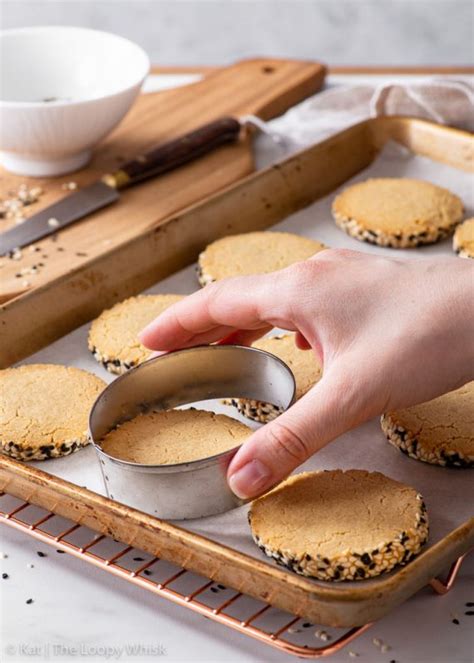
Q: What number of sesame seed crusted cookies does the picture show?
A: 9